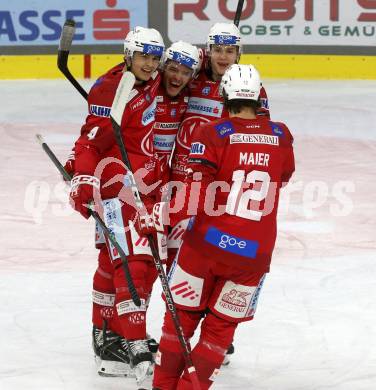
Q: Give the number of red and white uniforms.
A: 4